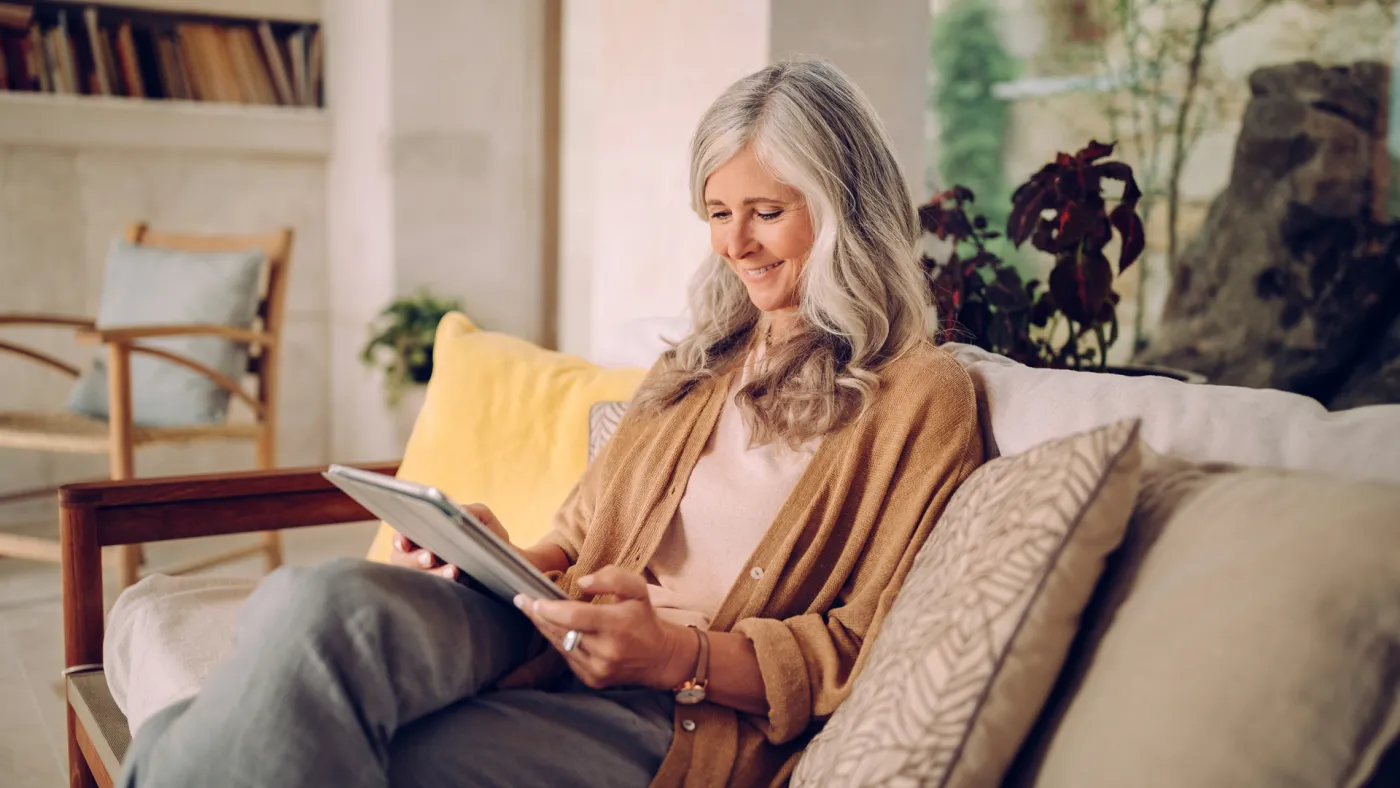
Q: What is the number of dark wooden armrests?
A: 1